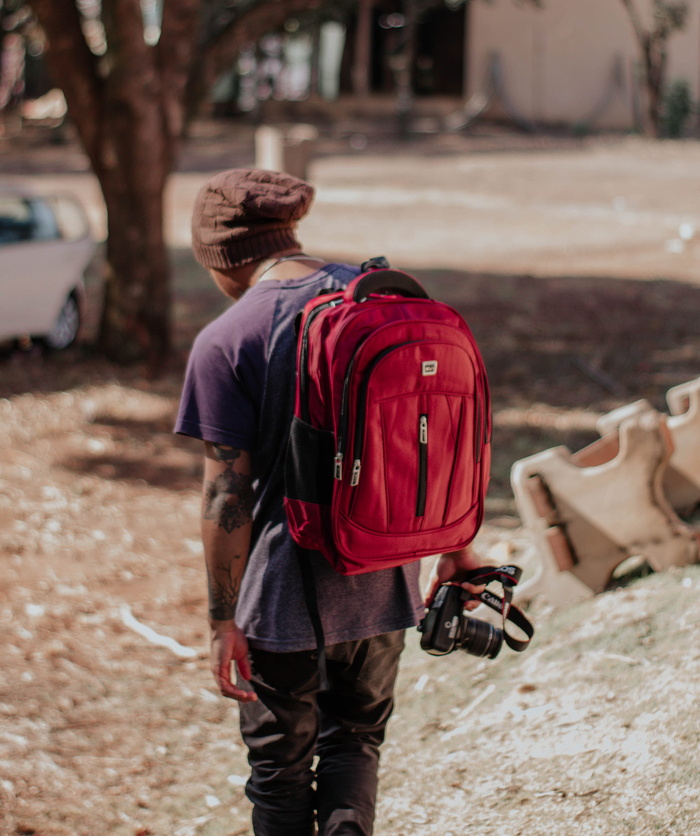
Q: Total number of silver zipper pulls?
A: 3